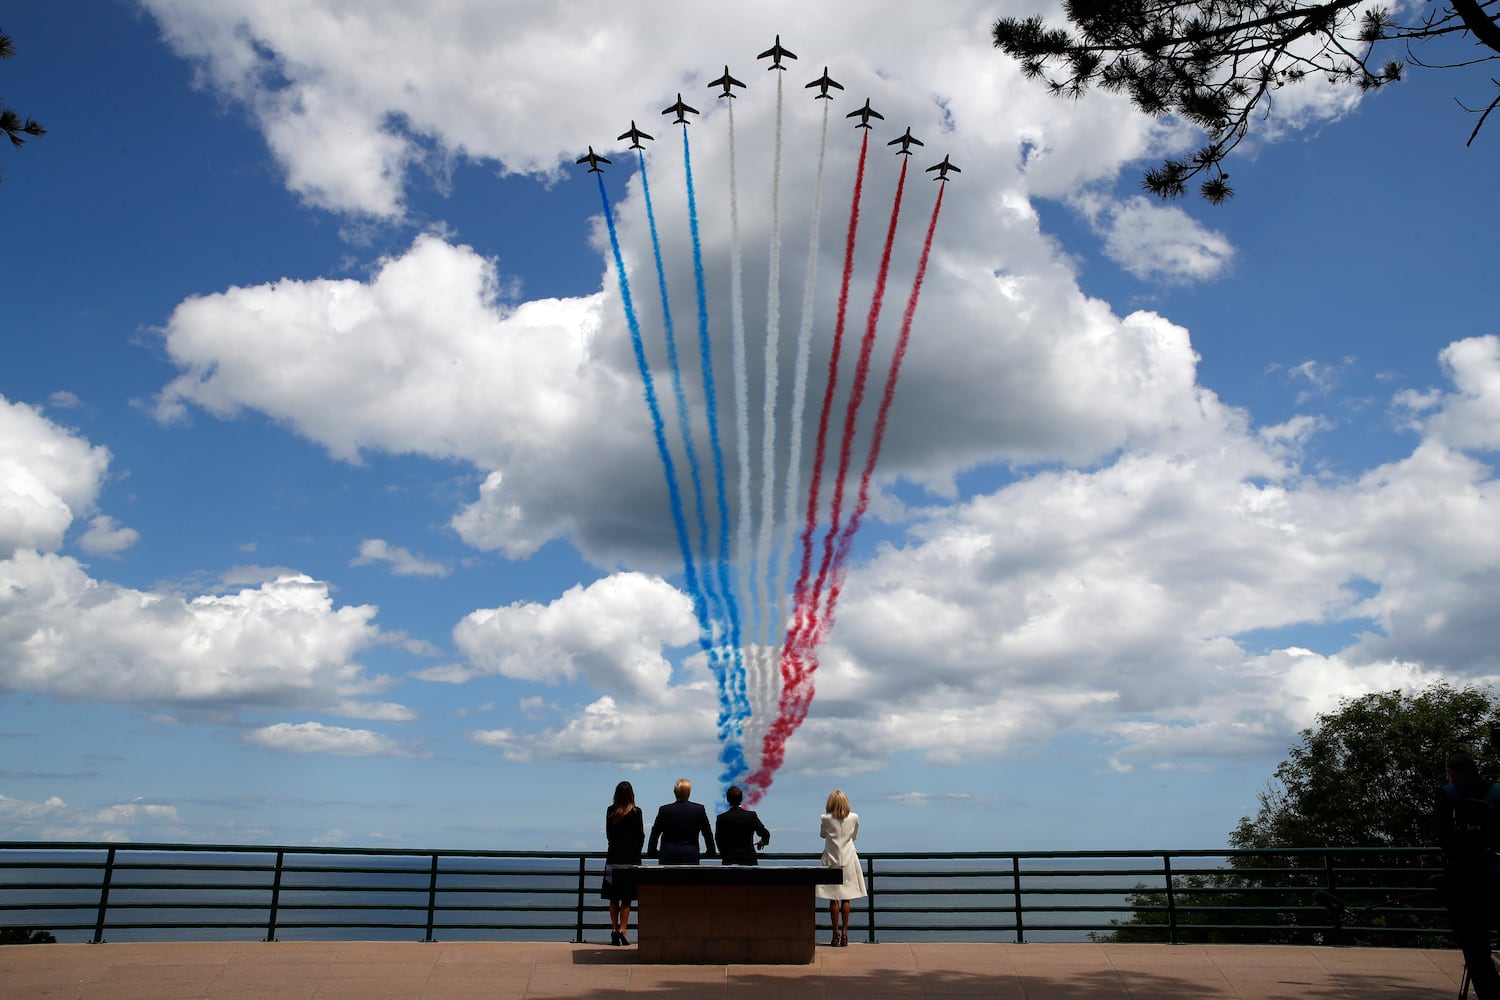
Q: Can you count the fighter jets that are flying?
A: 9